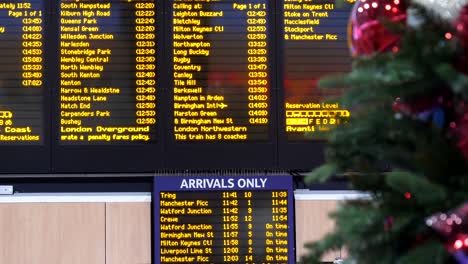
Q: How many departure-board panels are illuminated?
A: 4